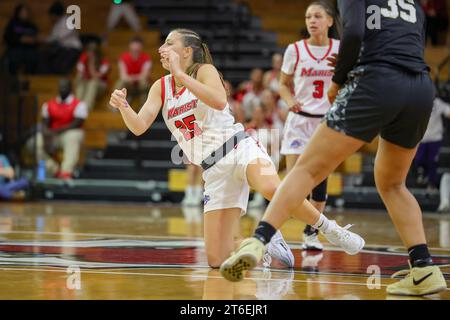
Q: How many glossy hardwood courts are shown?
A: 1